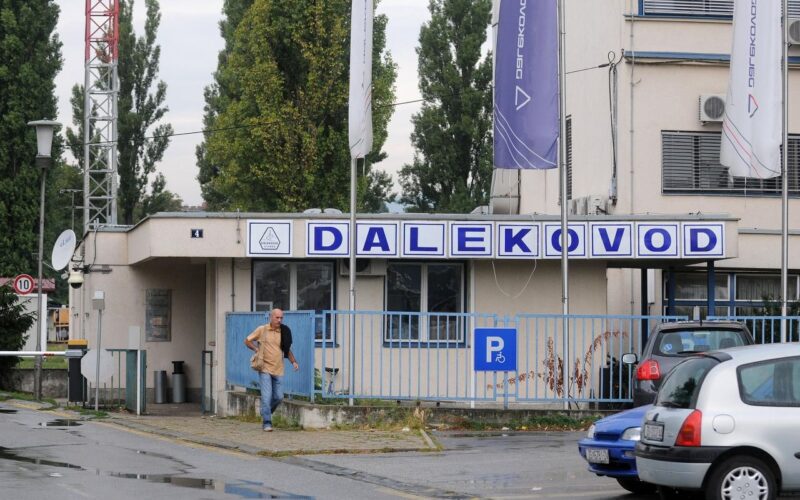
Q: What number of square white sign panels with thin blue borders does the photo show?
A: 10